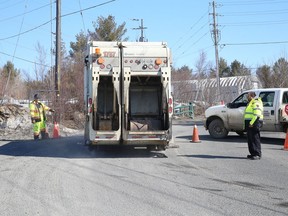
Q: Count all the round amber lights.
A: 2